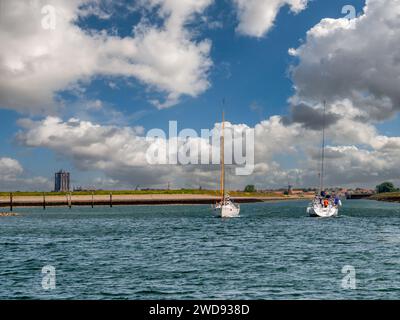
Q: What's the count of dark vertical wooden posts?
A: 5